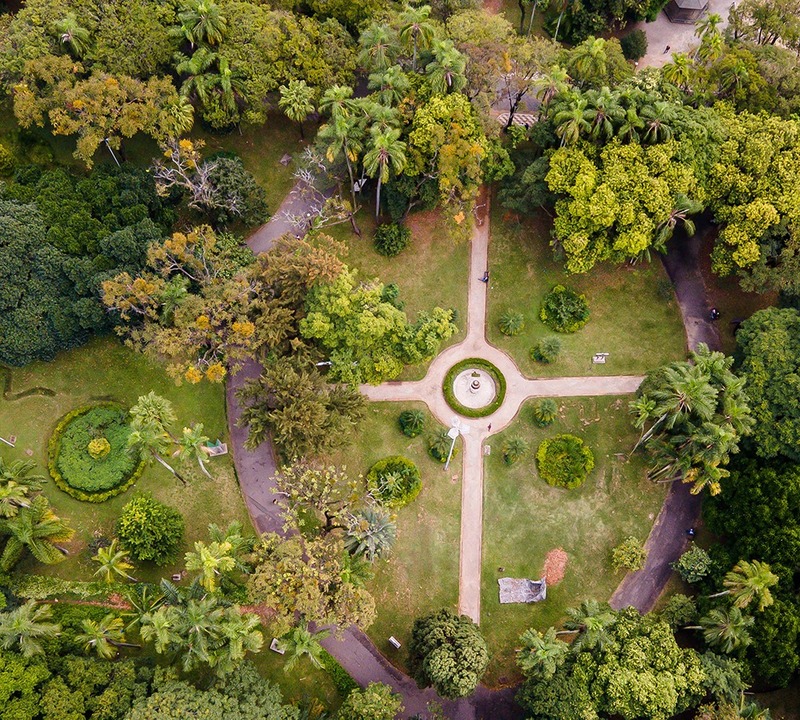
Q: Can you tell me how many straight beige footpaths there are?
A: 4